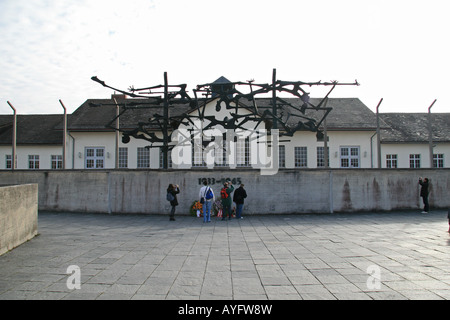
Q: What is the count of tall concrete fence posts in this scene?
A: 6